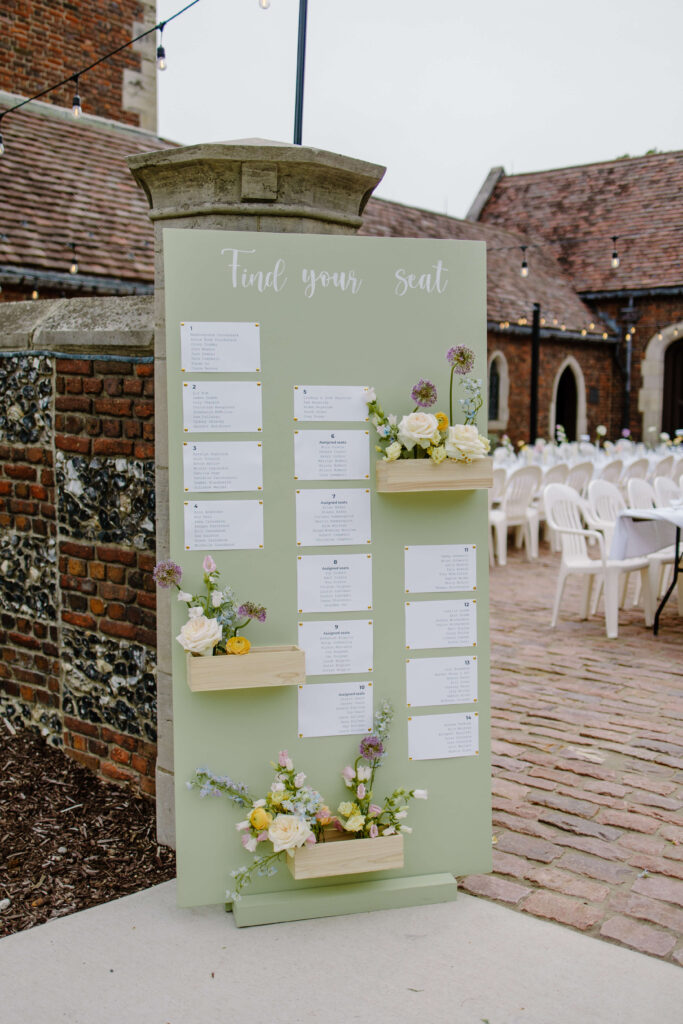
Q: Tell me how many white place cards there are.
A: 14